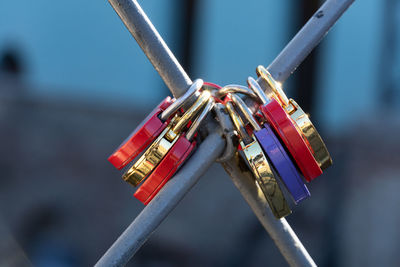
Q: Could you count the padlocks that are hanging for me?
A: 7